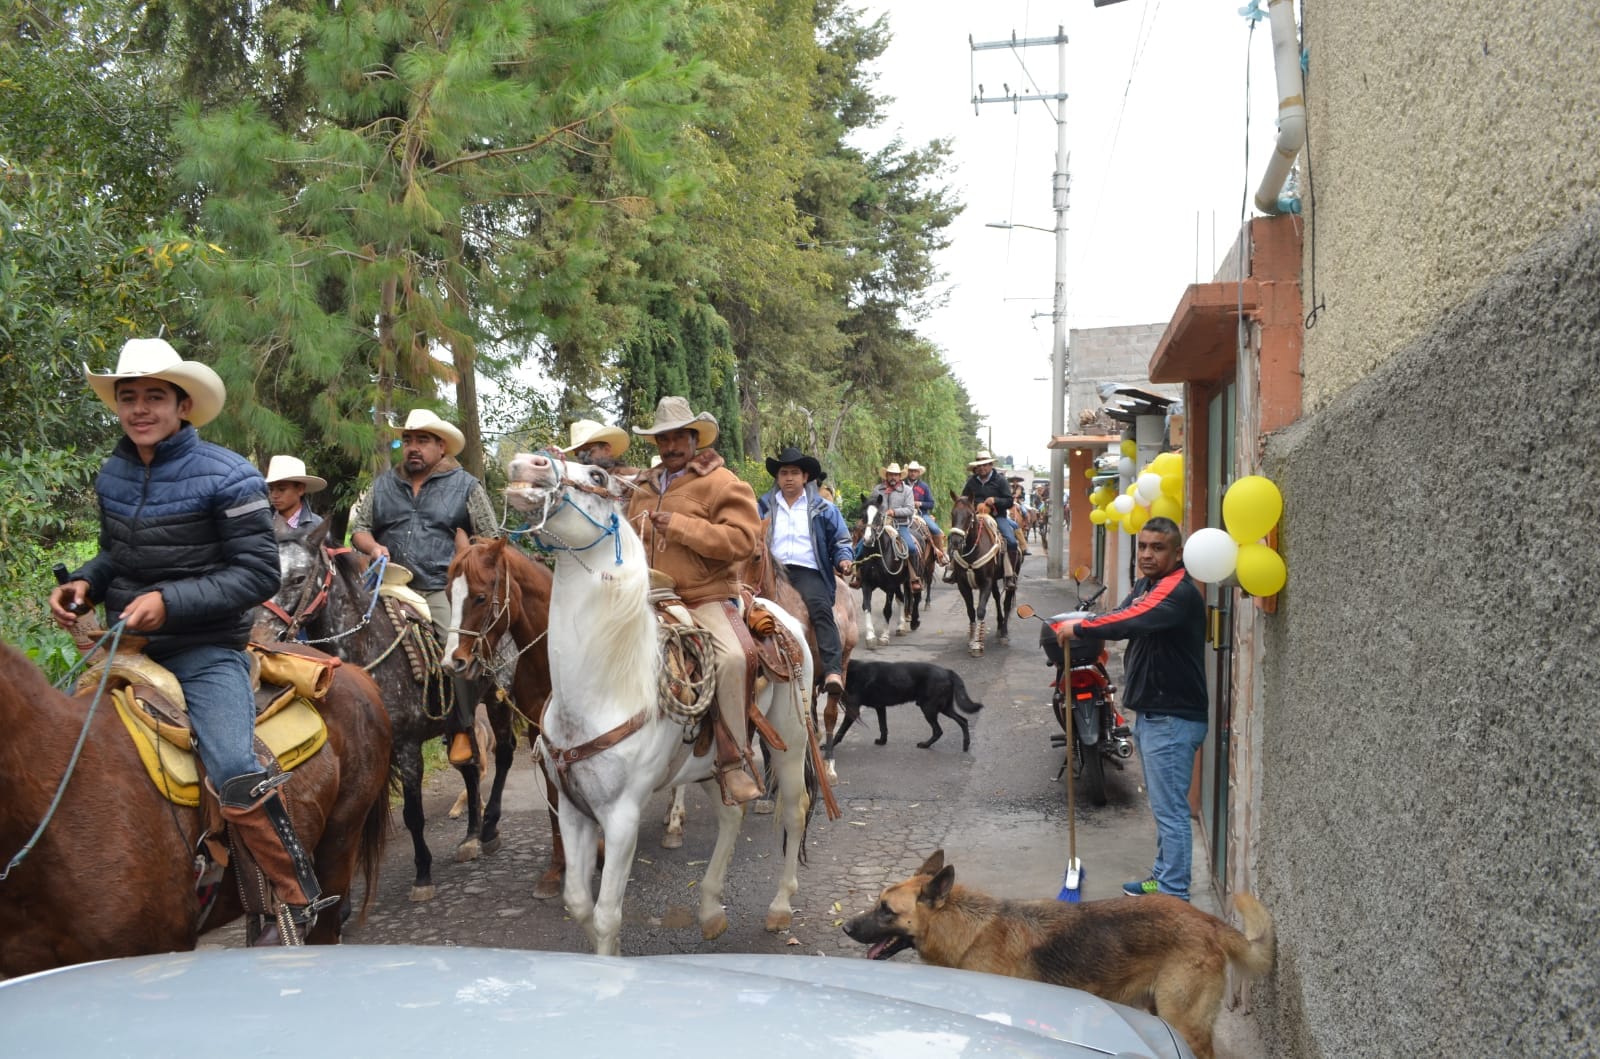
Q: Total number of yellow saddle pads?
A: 1